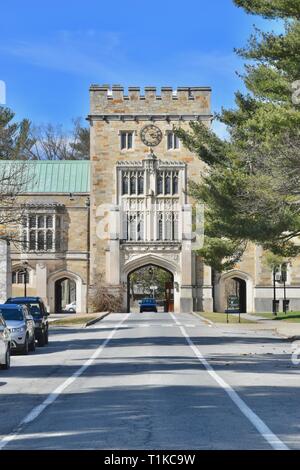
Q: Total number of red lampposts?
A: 0